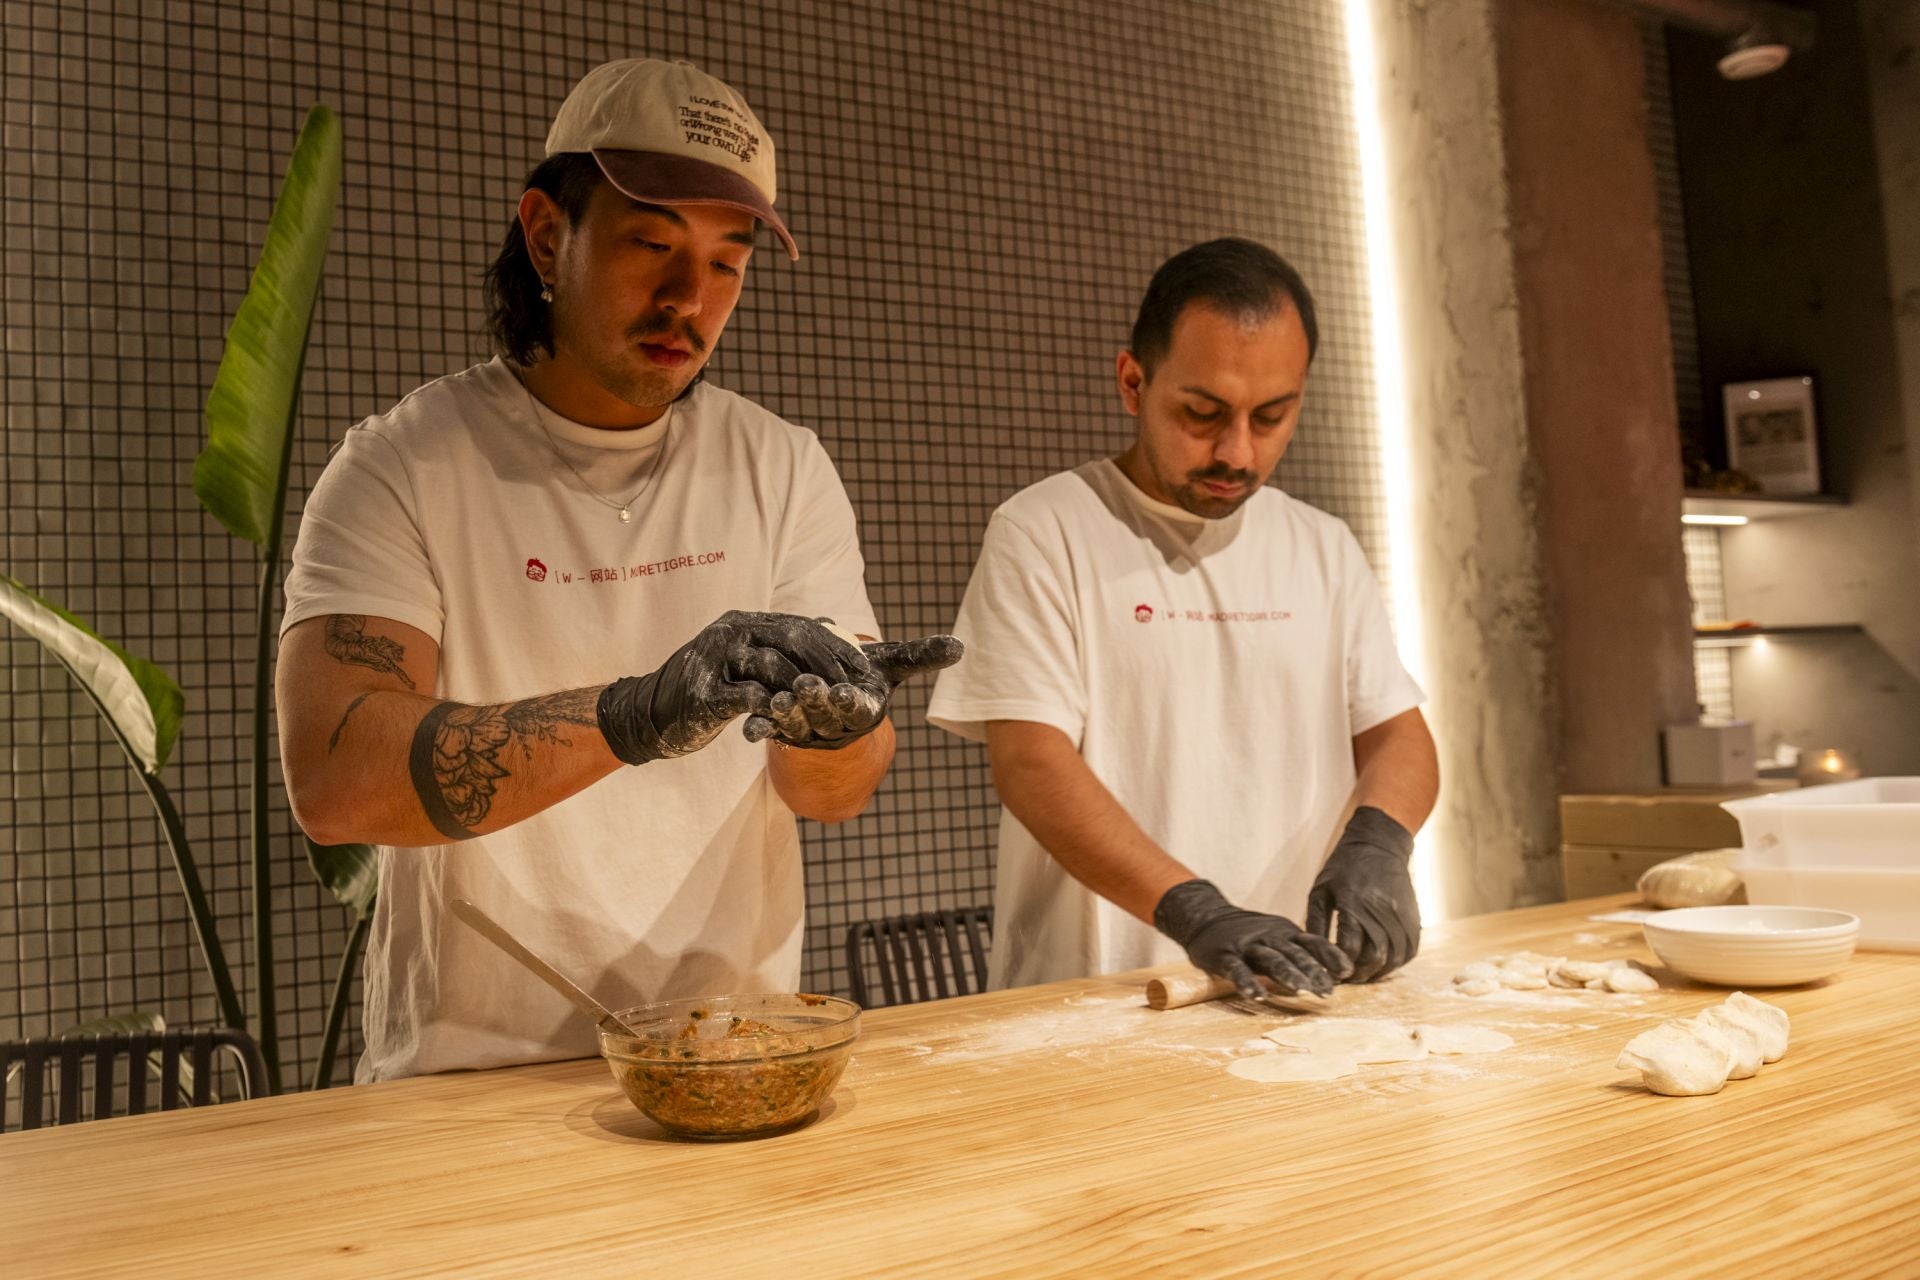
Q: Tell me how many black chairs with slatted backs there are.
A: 2